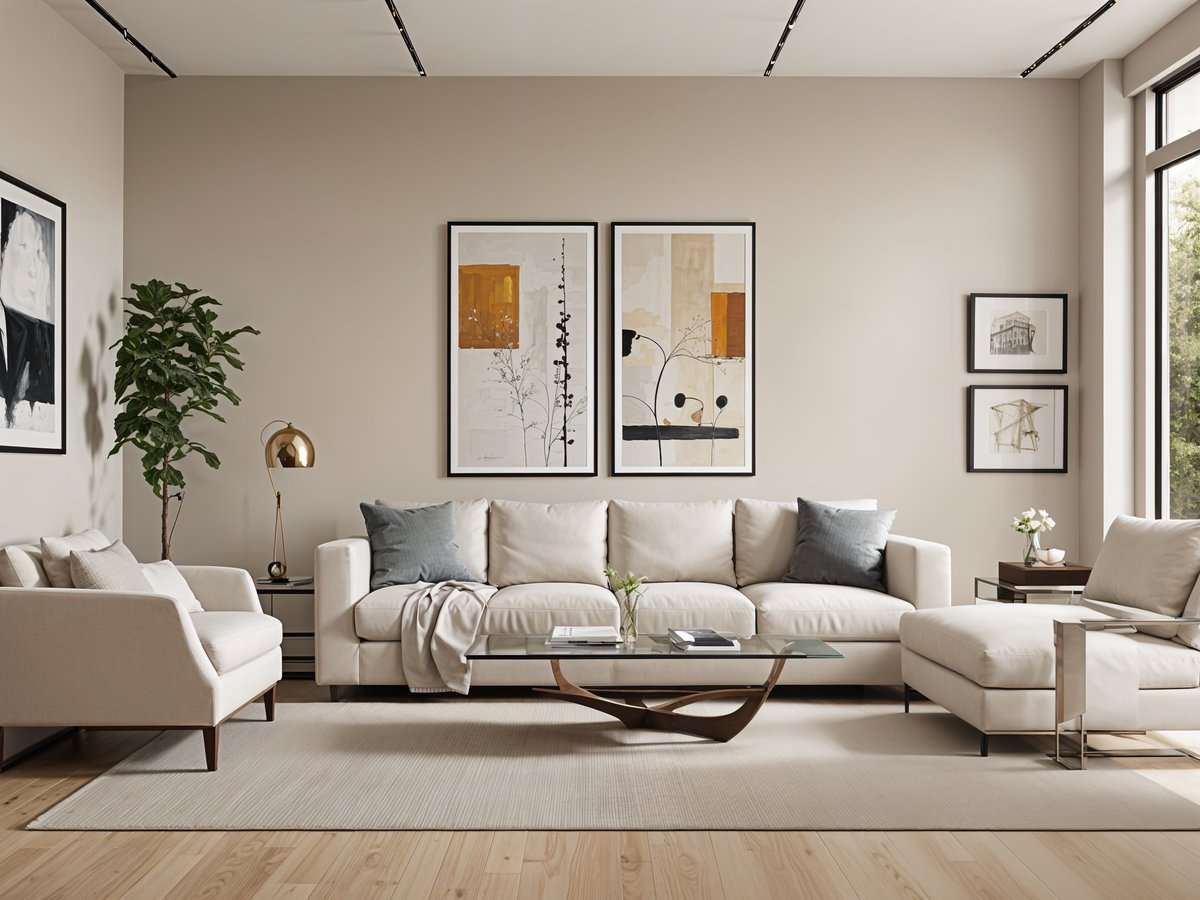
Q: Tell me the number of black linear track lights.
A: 4